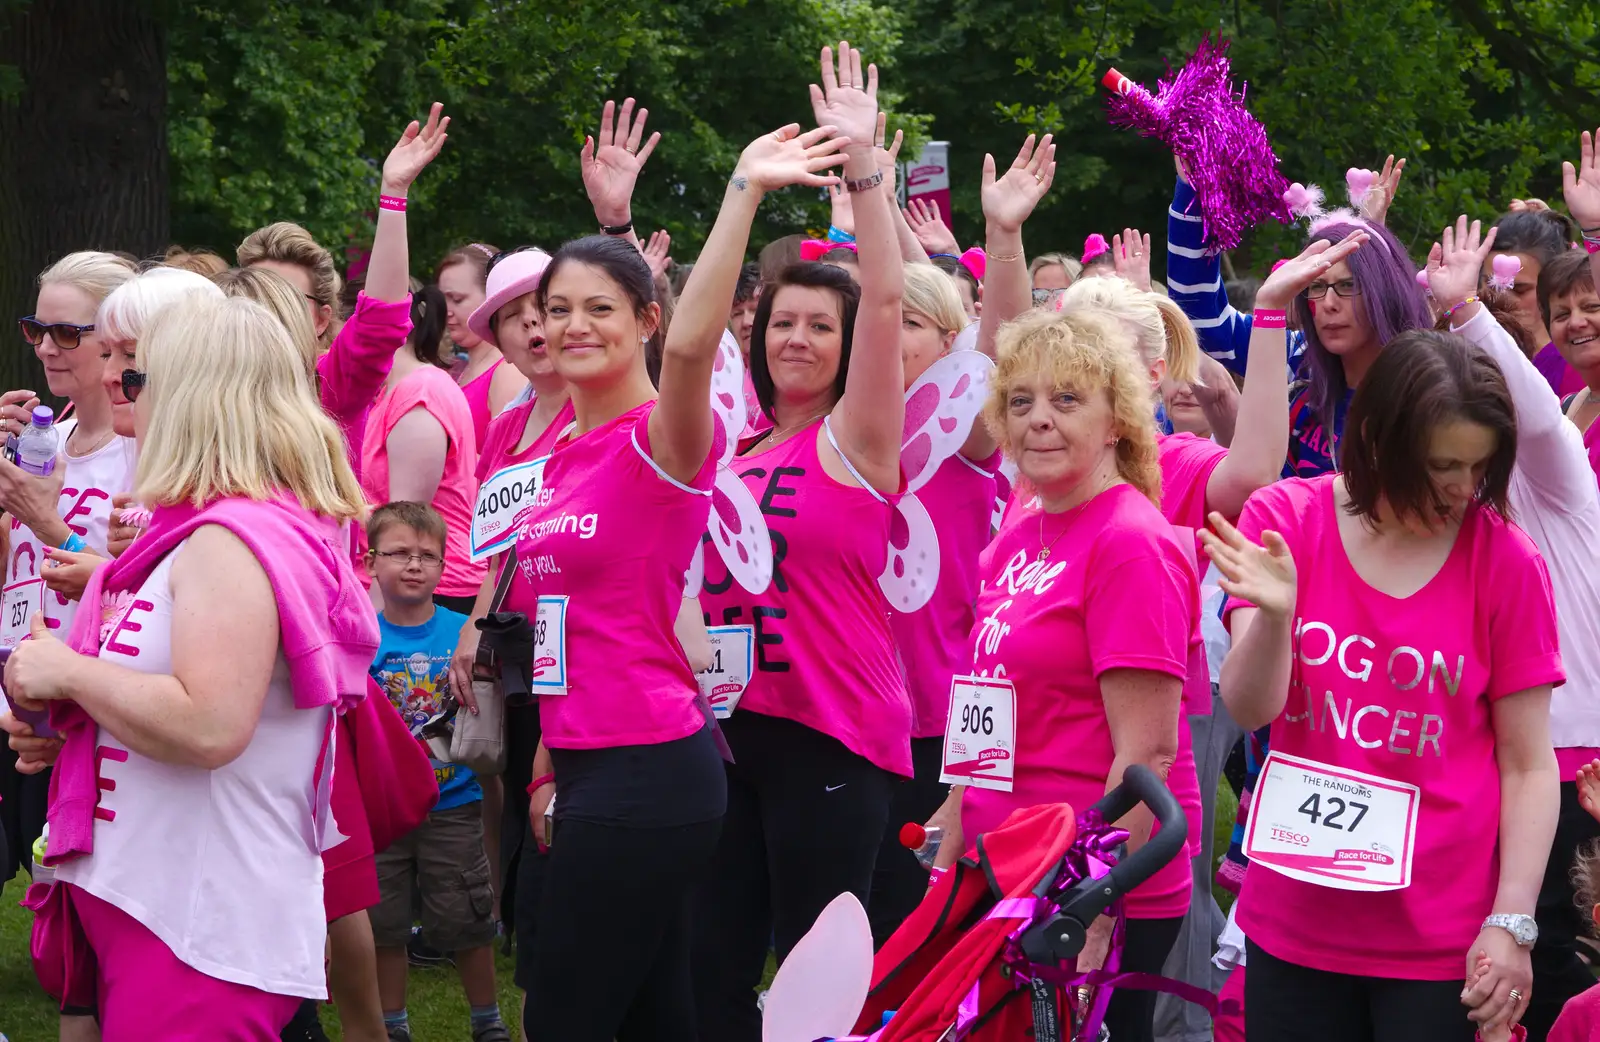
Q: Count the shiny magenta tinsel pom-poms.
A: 1